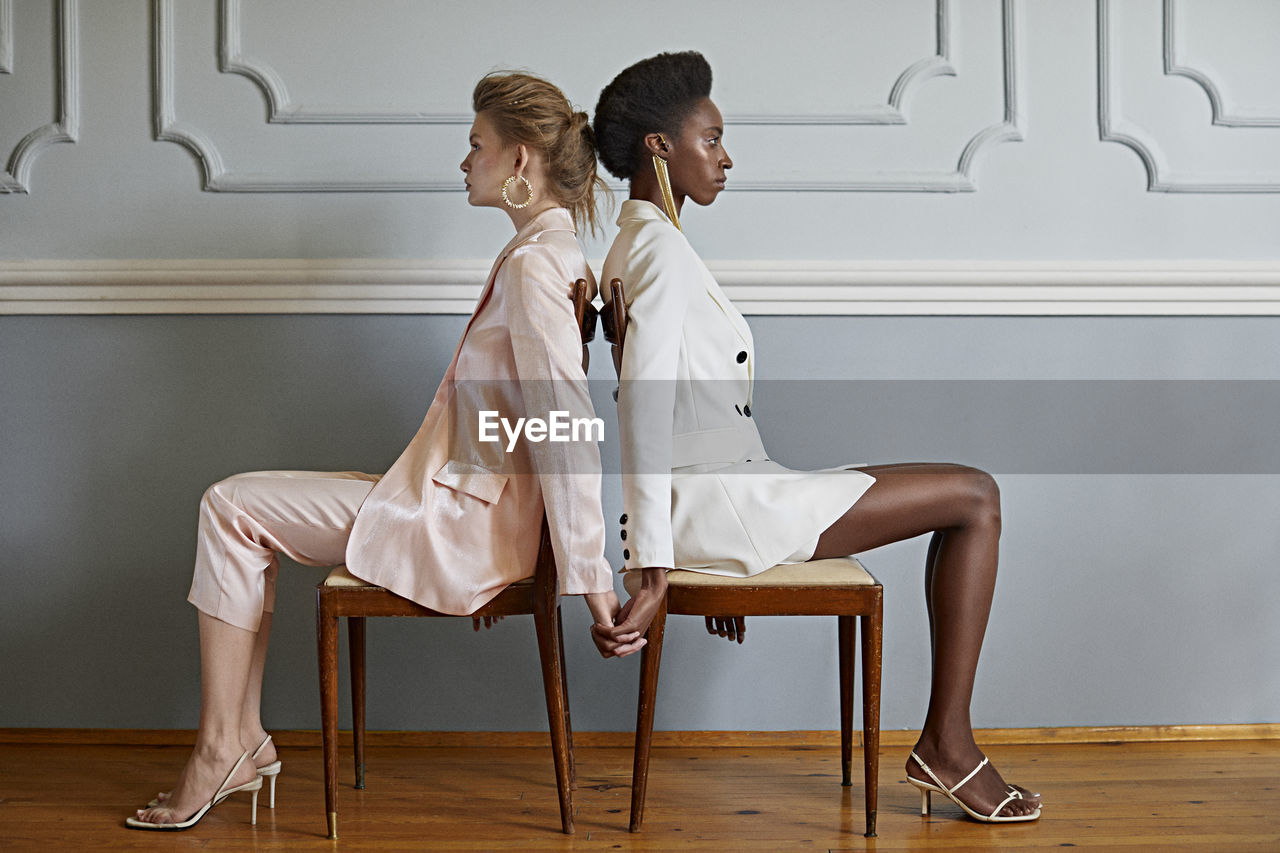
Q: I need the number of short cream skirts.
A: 1